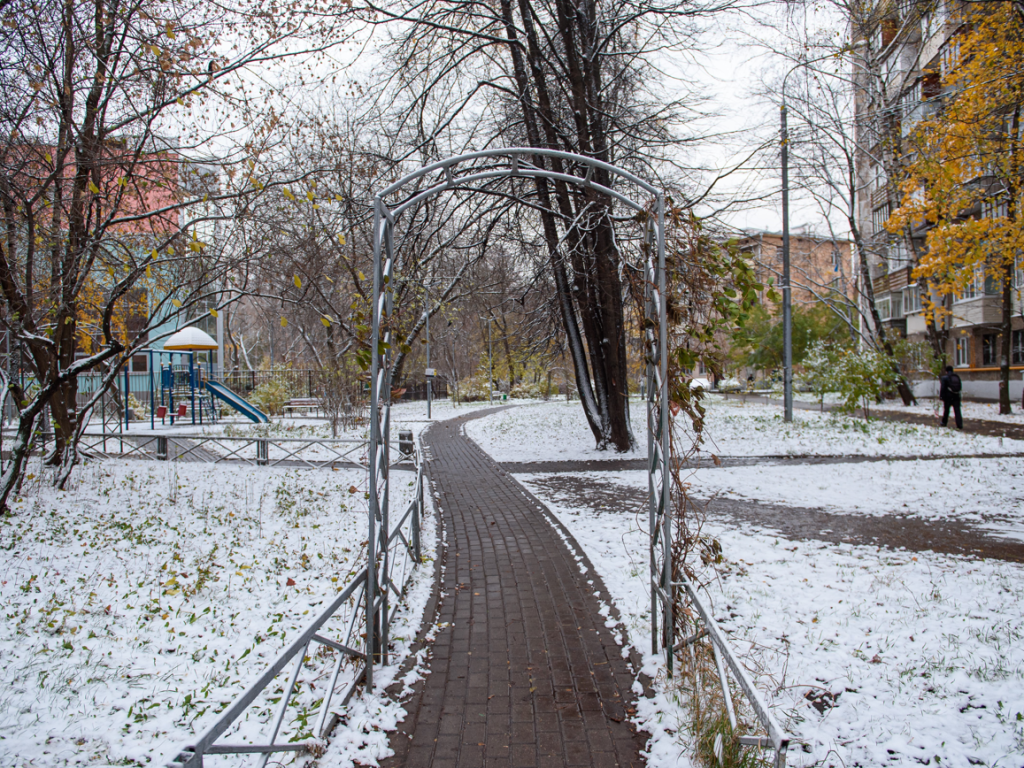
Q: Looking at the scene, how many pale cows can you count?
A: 0